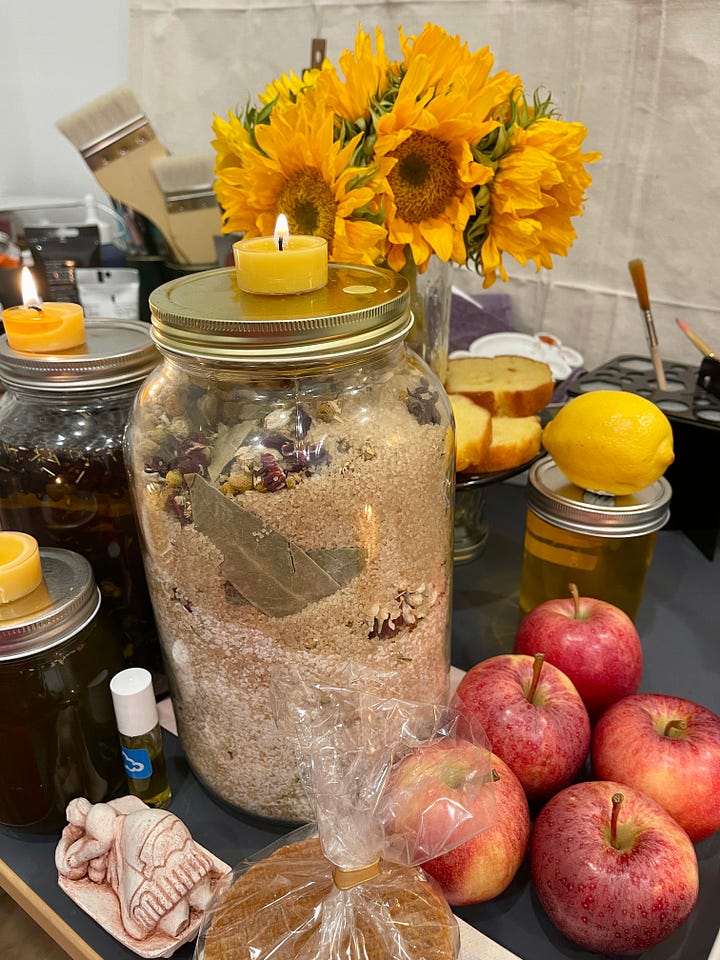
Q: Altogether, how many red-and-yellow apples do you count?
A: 5